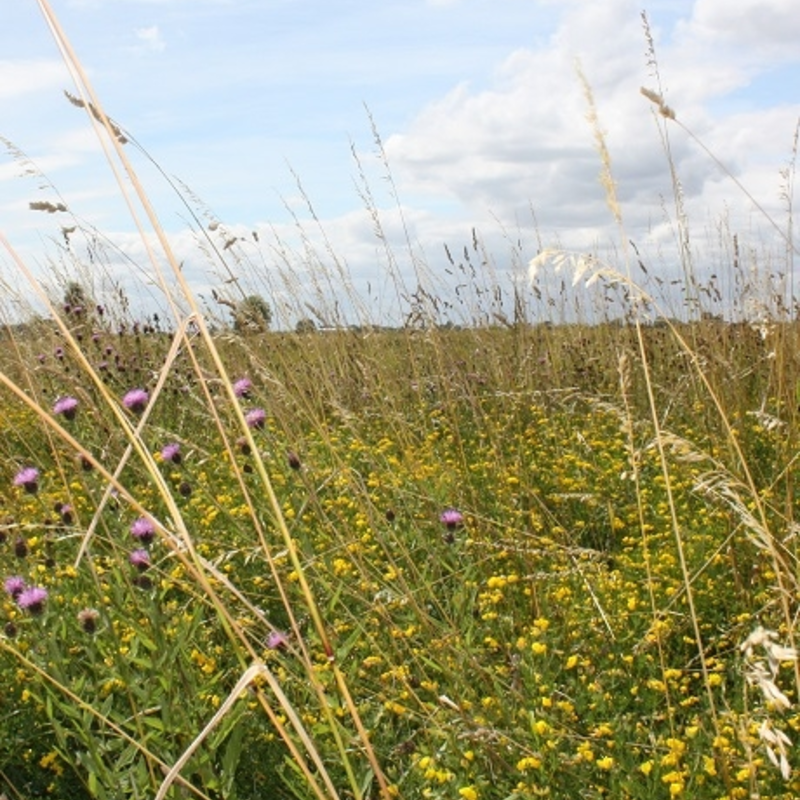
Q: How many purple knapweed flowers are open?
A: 12